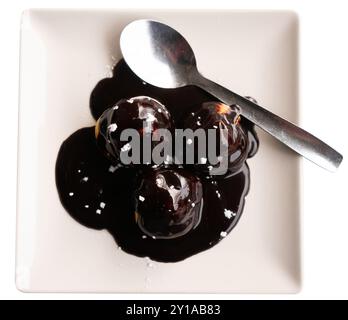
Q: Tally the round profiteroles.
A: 3